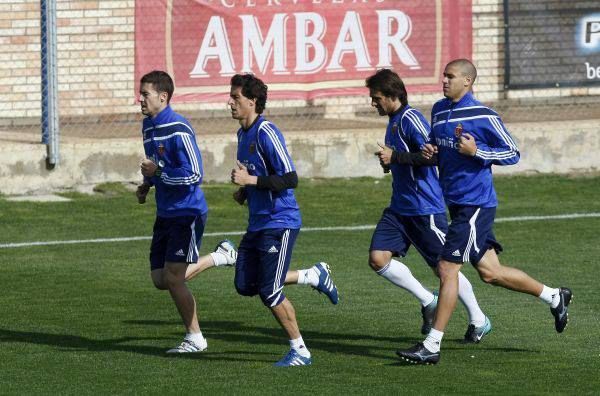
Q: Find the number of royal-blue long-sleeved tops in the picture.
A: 2